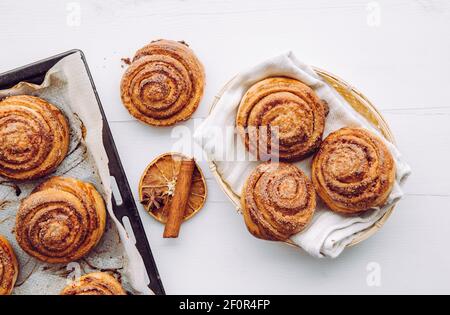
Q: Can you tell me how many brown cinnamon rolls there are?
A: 8